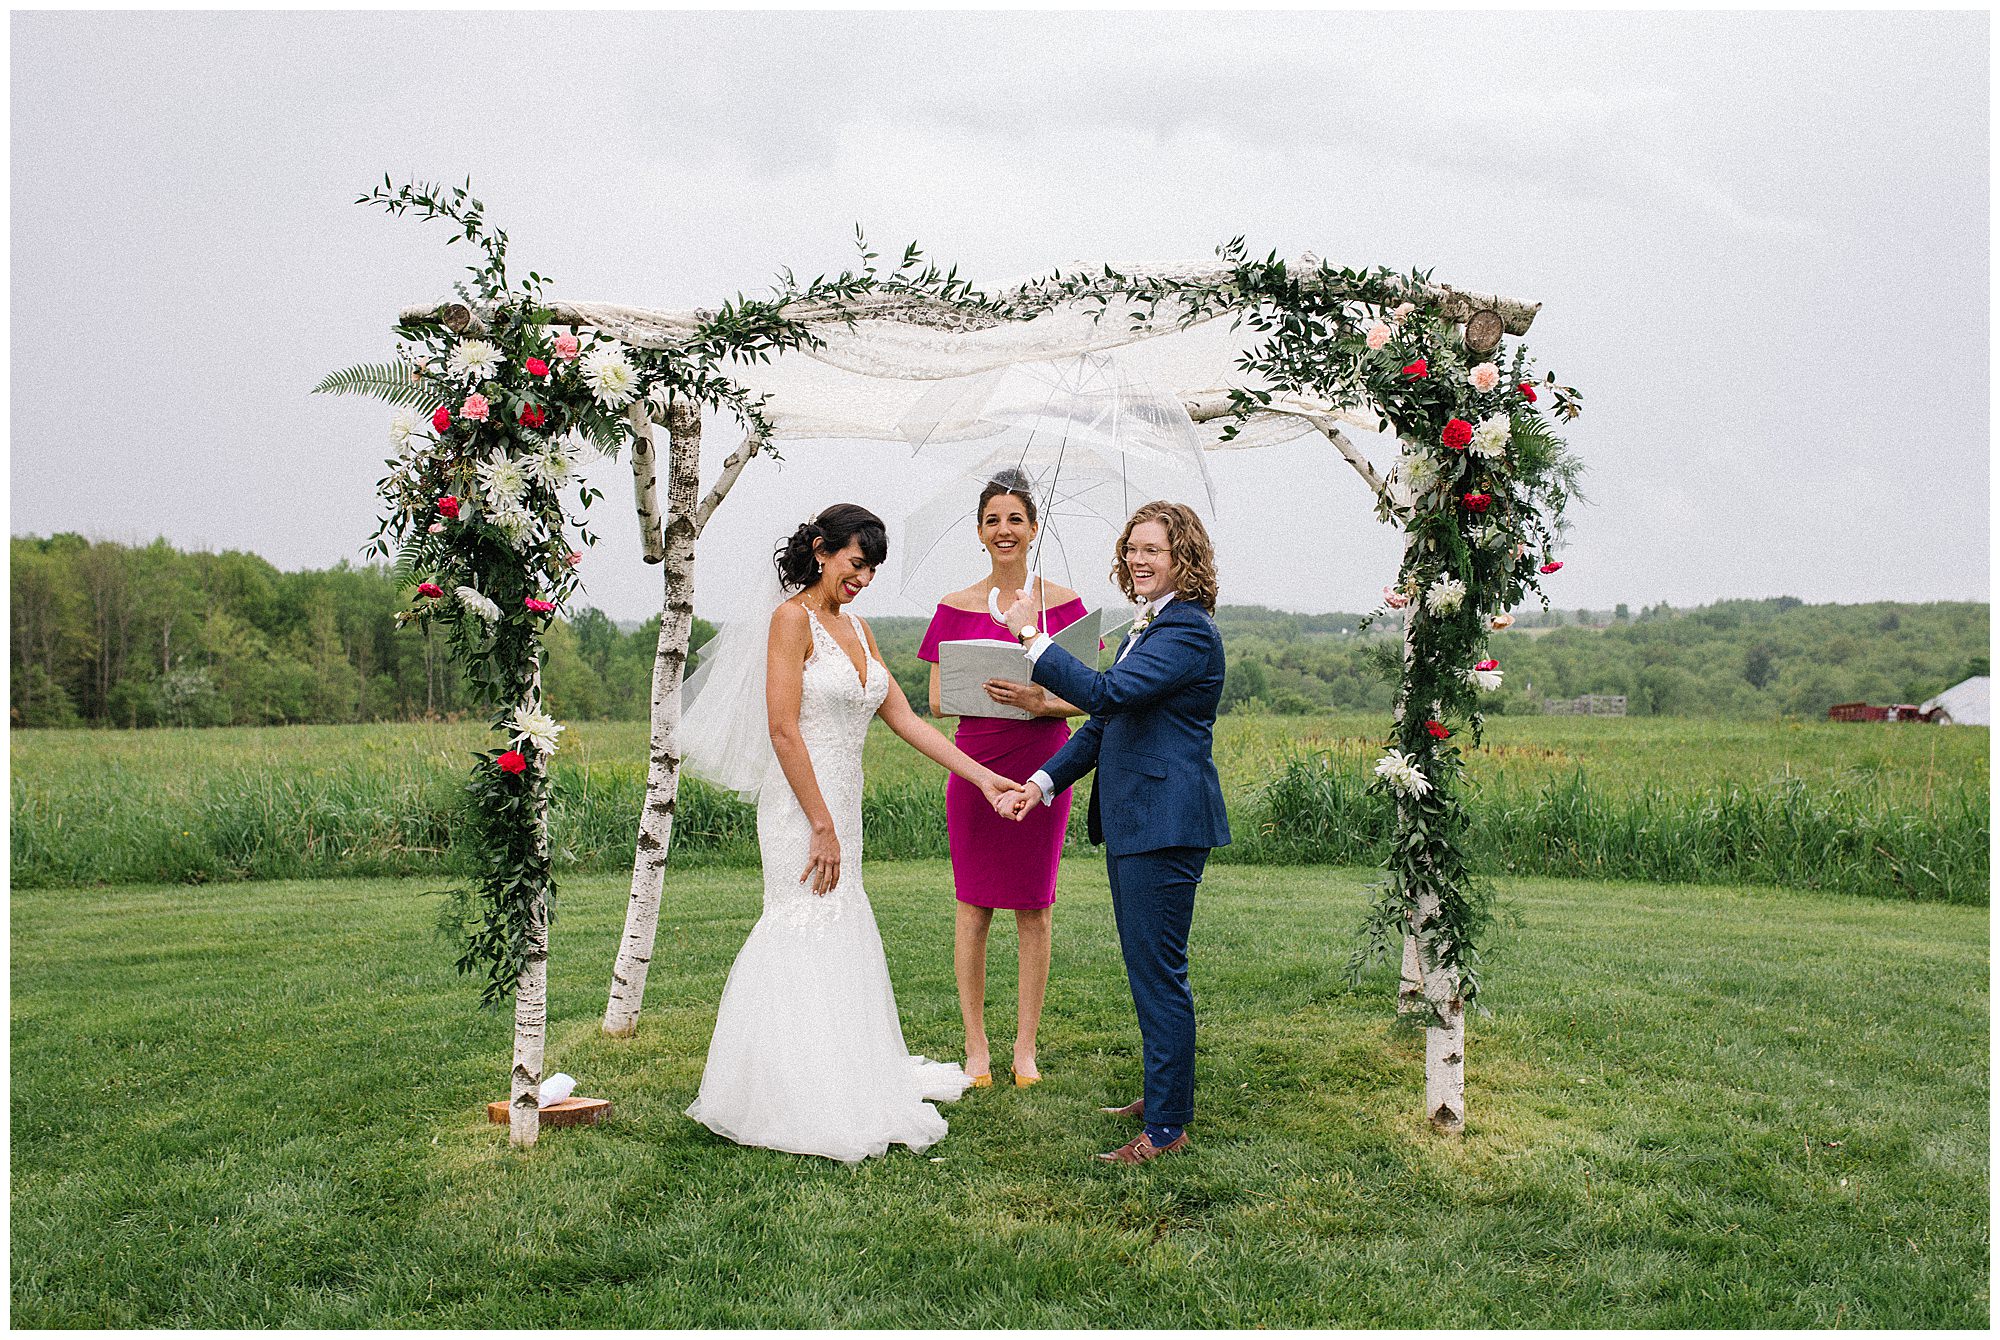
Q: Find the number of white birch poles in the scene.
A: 4